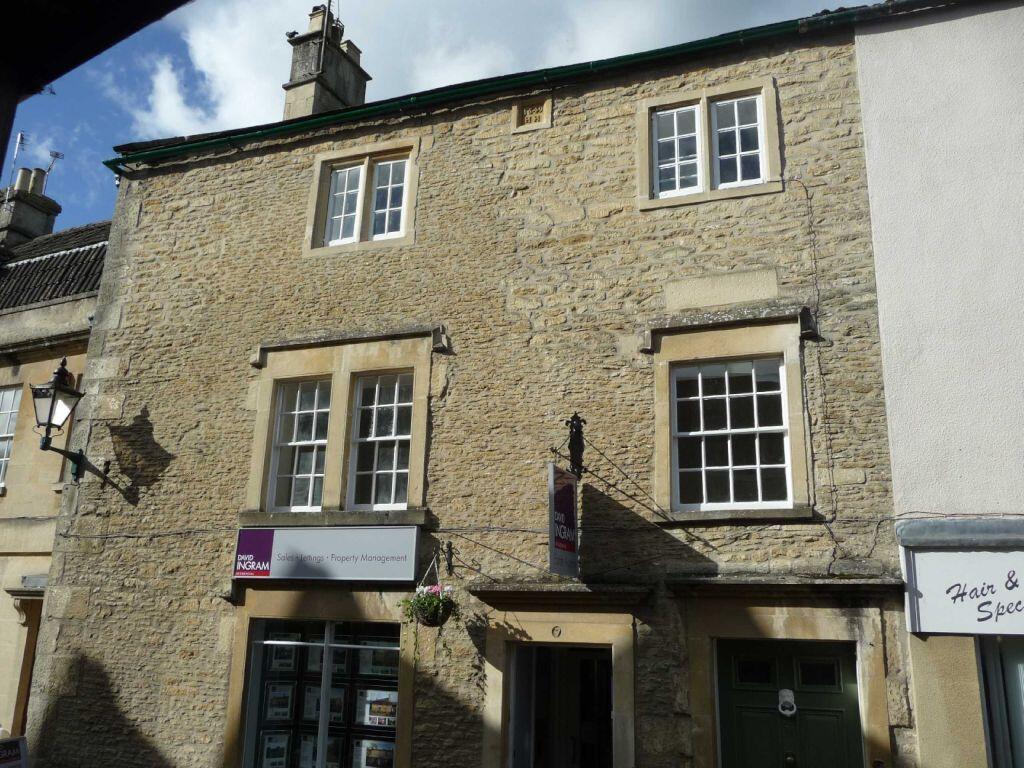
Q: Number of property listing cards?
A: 9